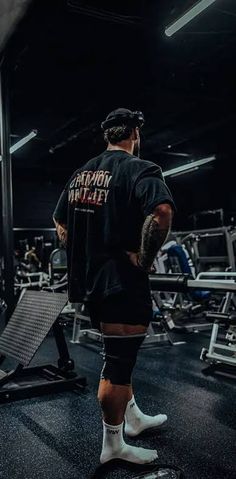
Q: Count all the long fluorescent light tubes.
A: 3